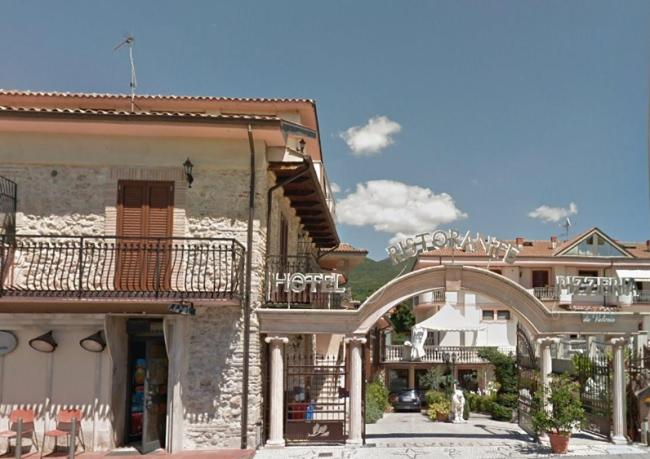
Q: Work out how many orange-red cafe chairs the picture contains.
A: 2